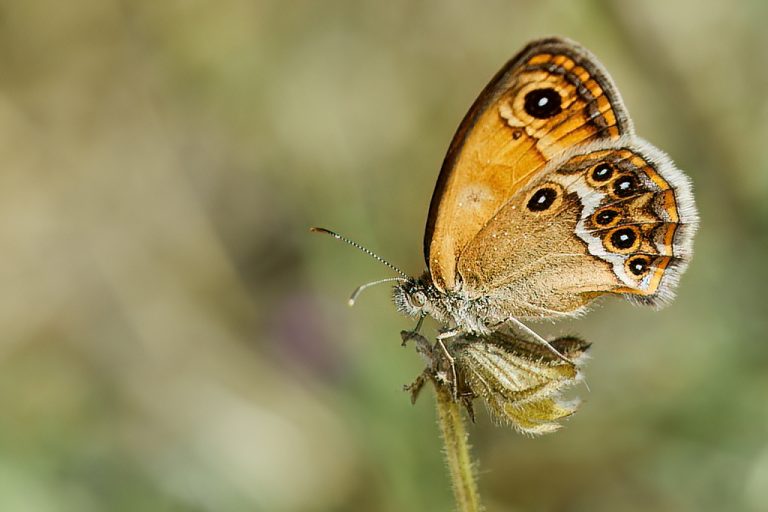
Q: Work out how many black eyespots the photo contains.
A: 7